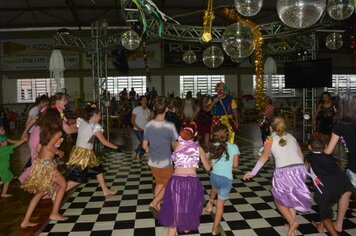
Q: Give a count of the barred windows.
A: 5